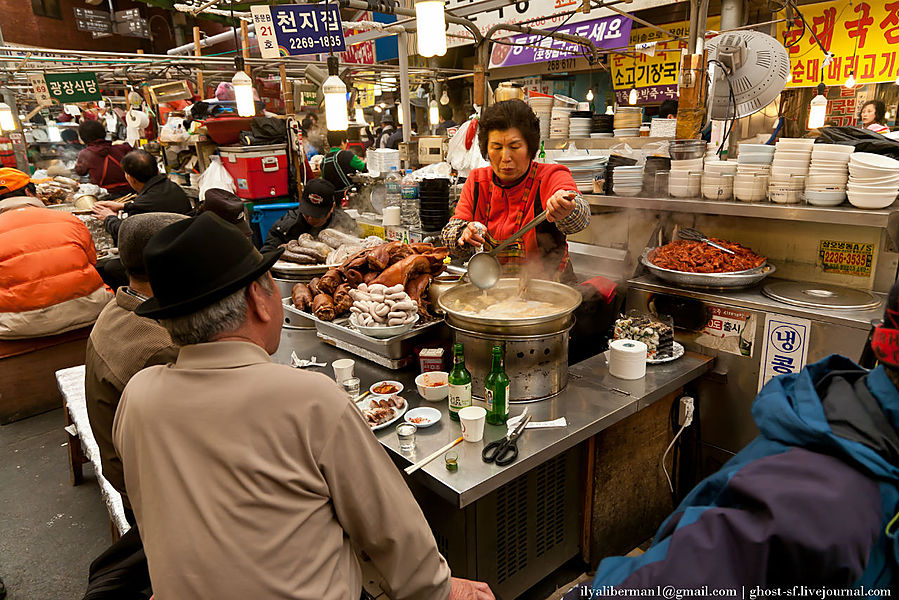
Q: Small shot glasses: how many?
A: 2